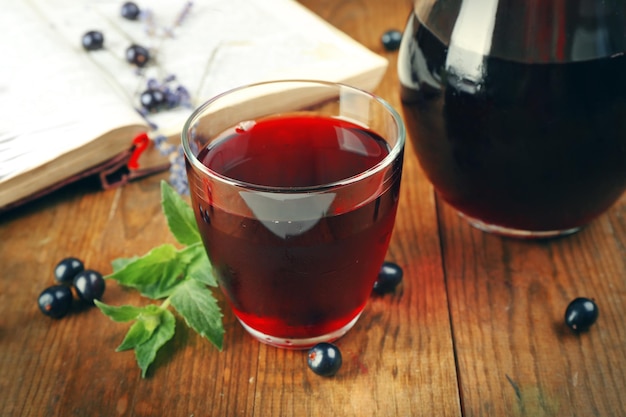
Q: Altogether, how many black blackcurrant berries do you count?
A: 11